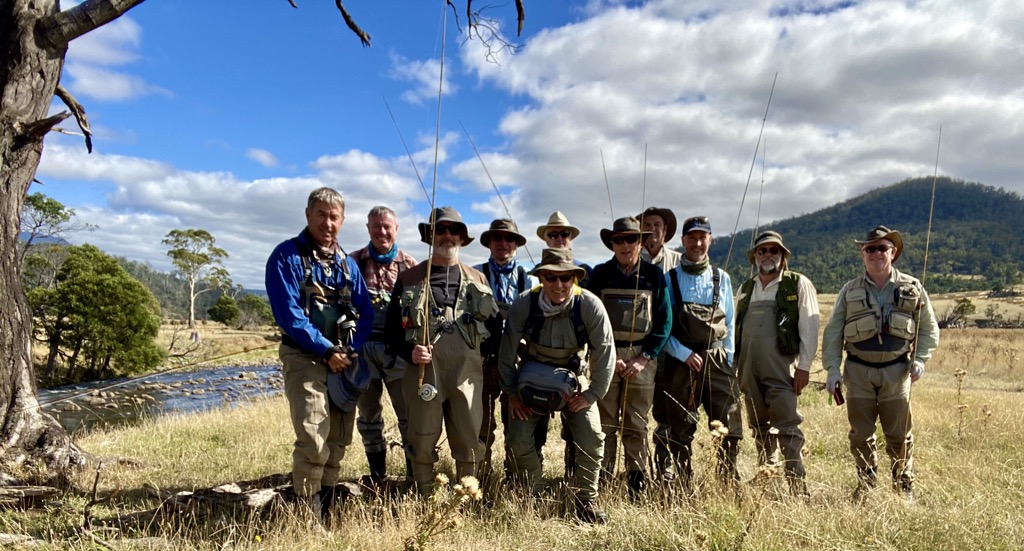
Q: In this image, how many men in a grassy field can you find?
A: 11